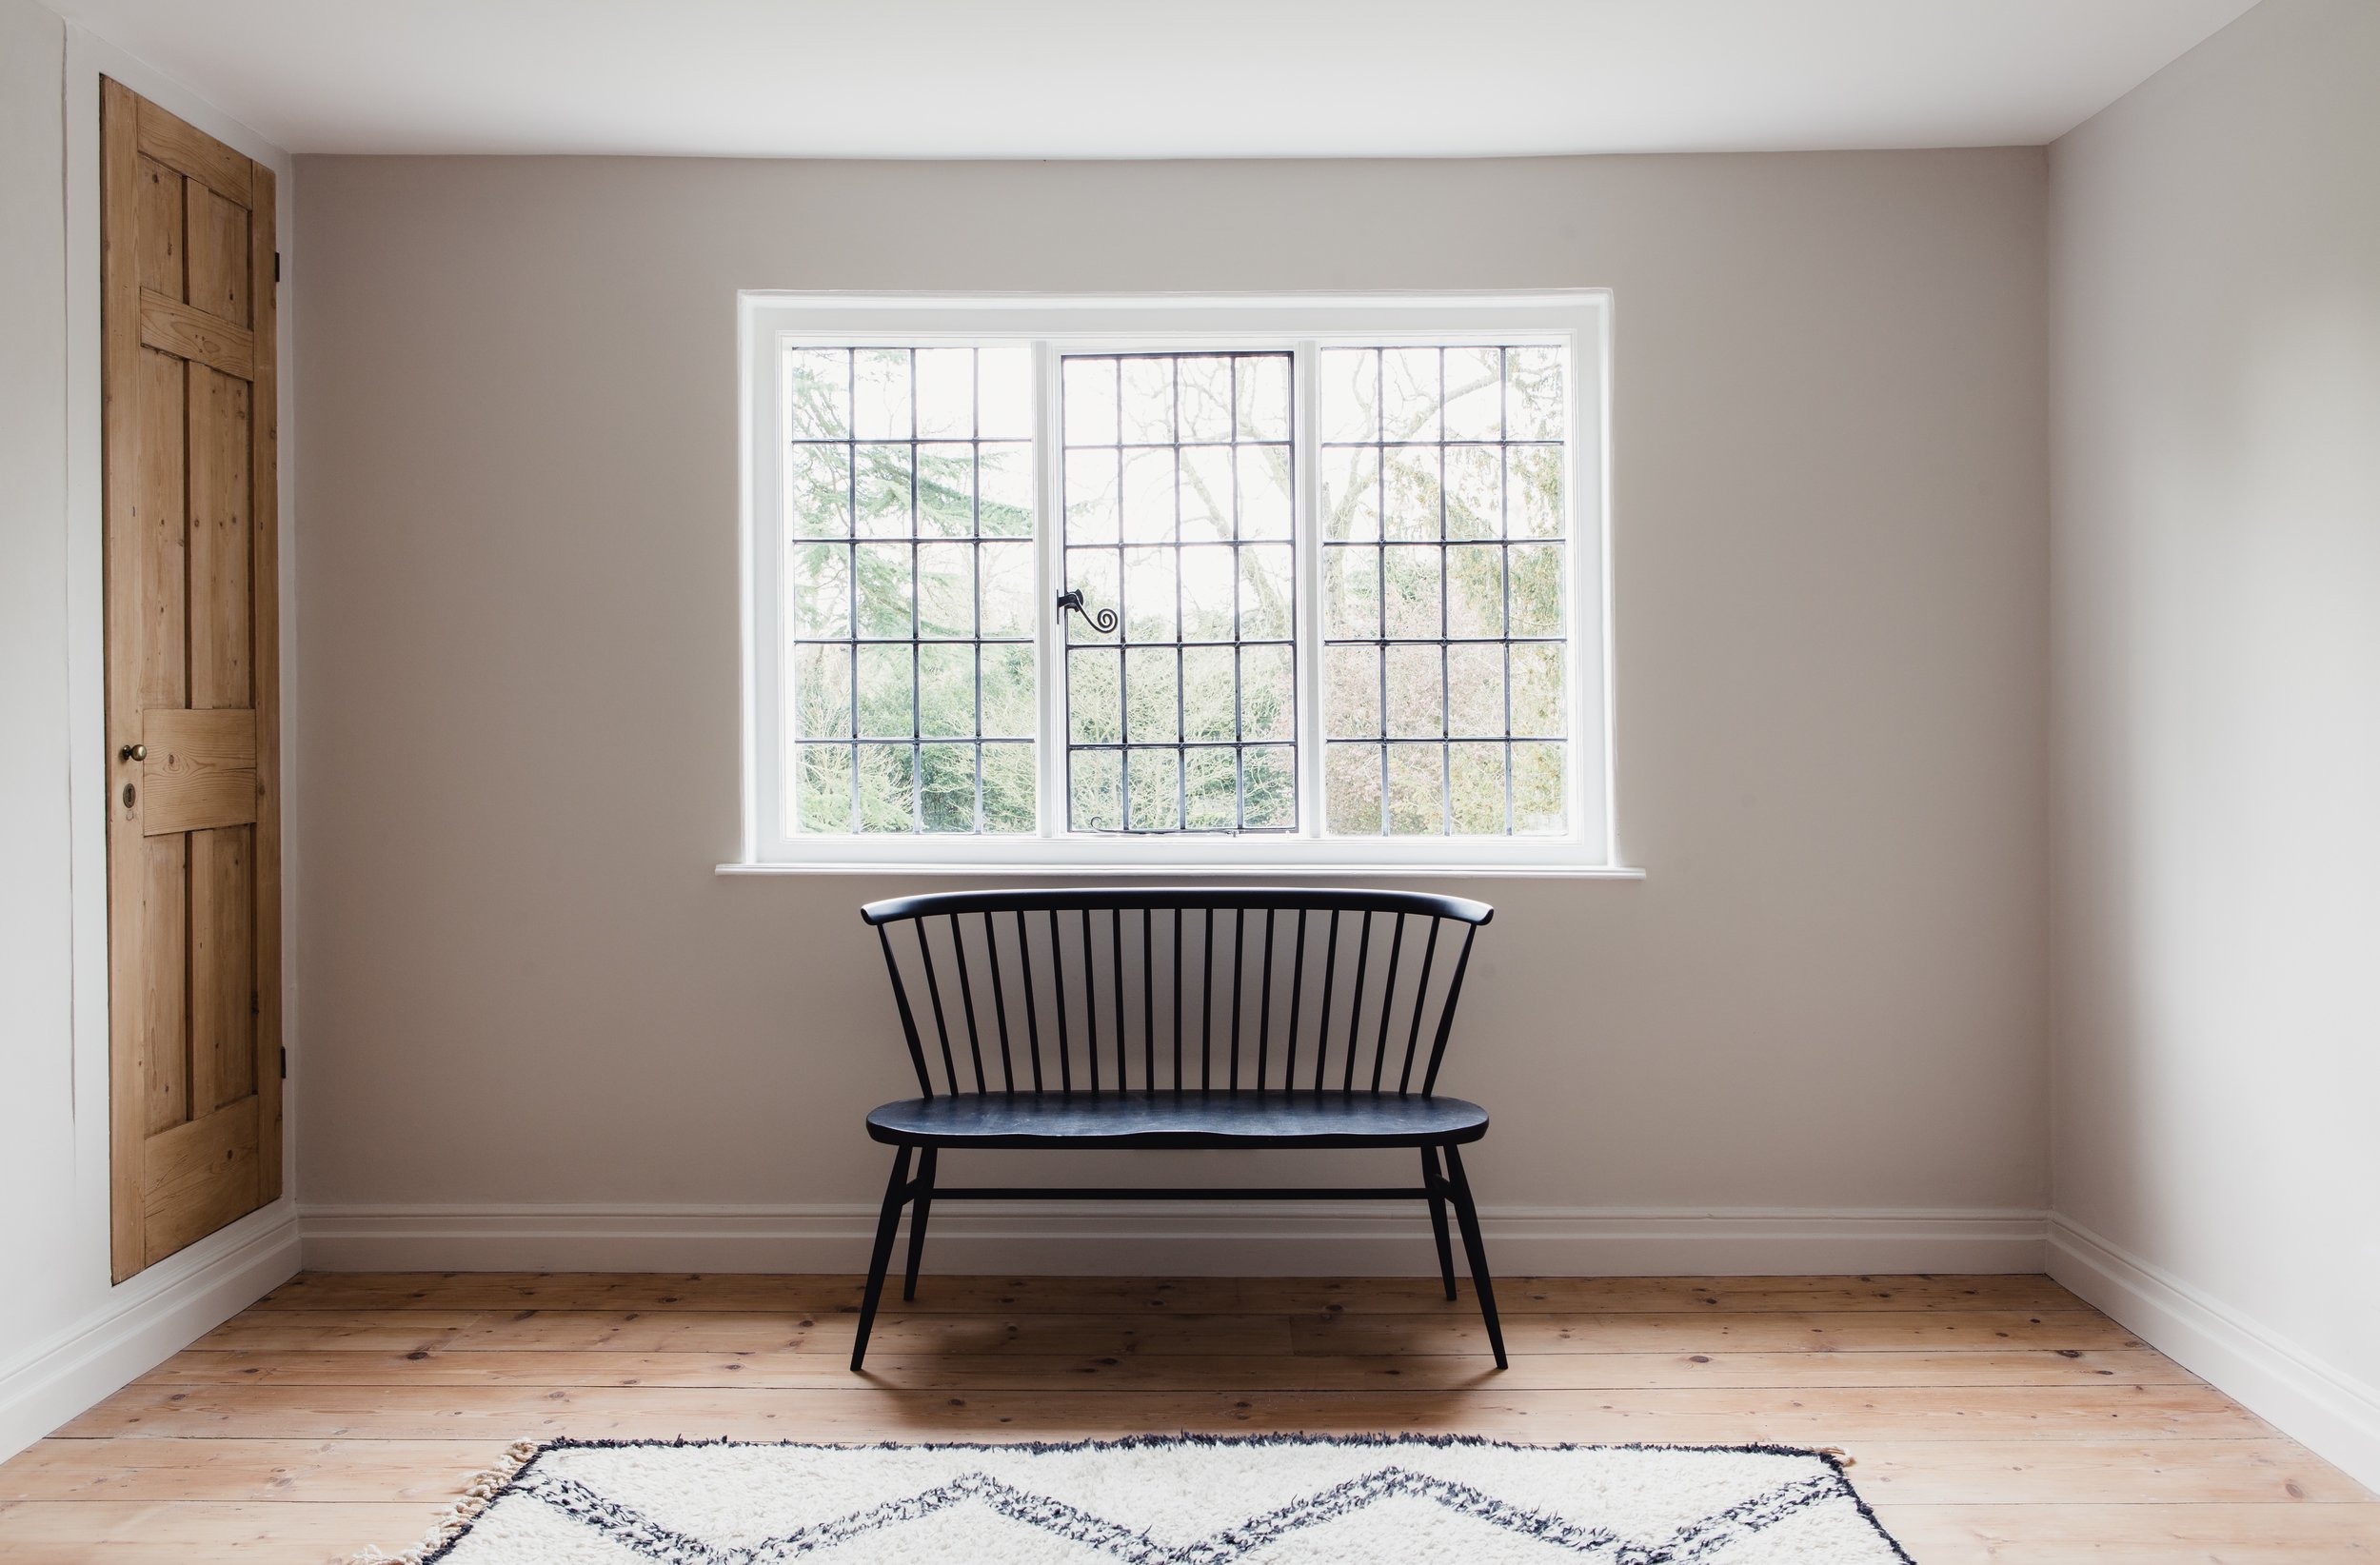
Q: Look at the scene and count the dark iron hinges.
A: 2